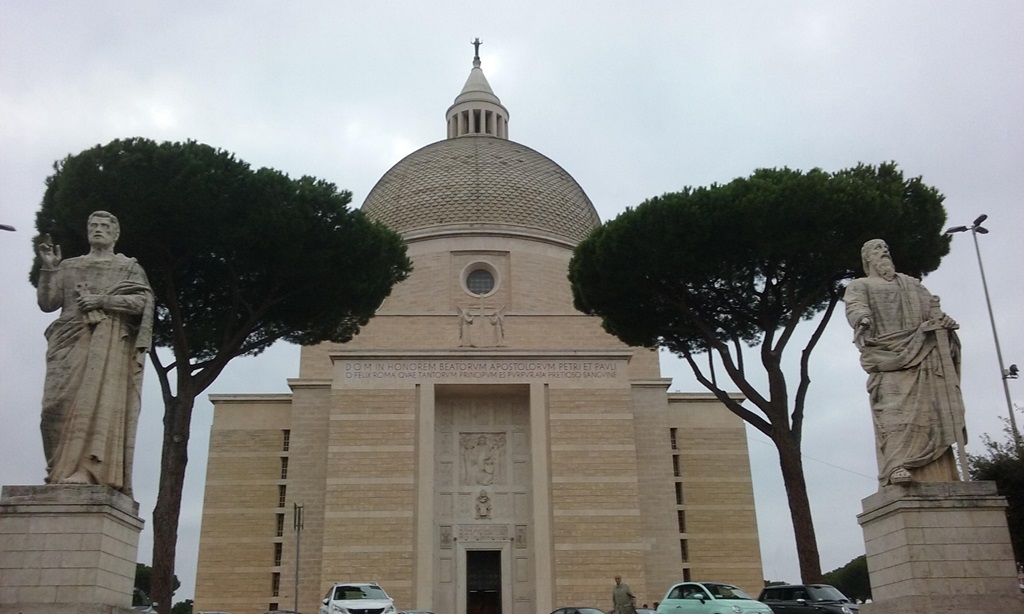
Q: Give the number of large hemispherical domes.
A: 1